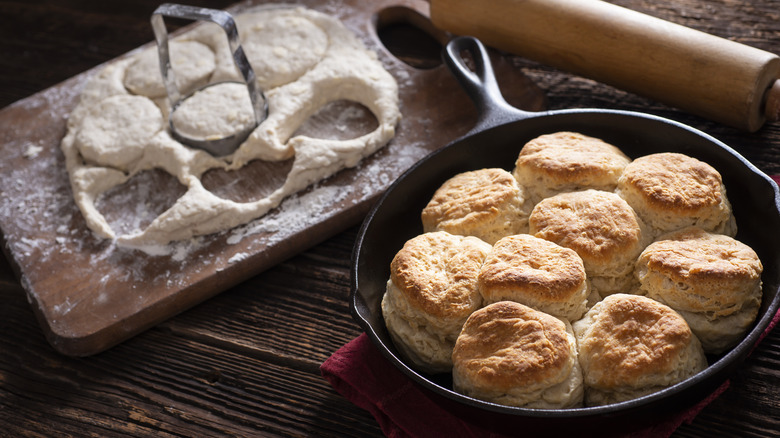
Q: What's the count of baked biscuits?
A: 9